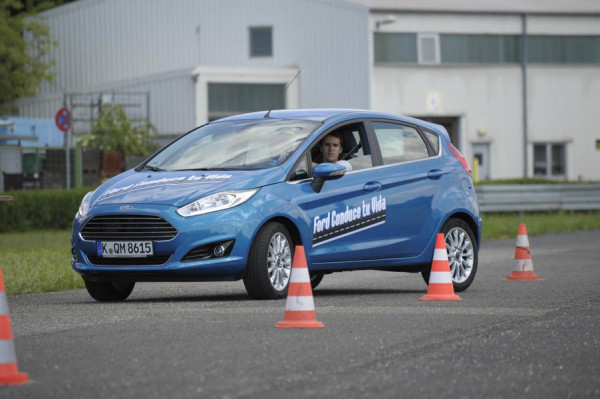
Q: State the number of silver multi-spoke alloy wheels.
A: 2